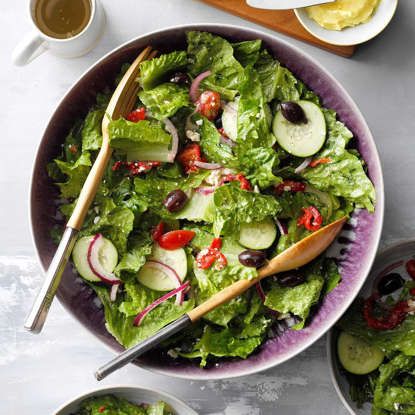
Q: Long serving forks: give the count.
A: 1